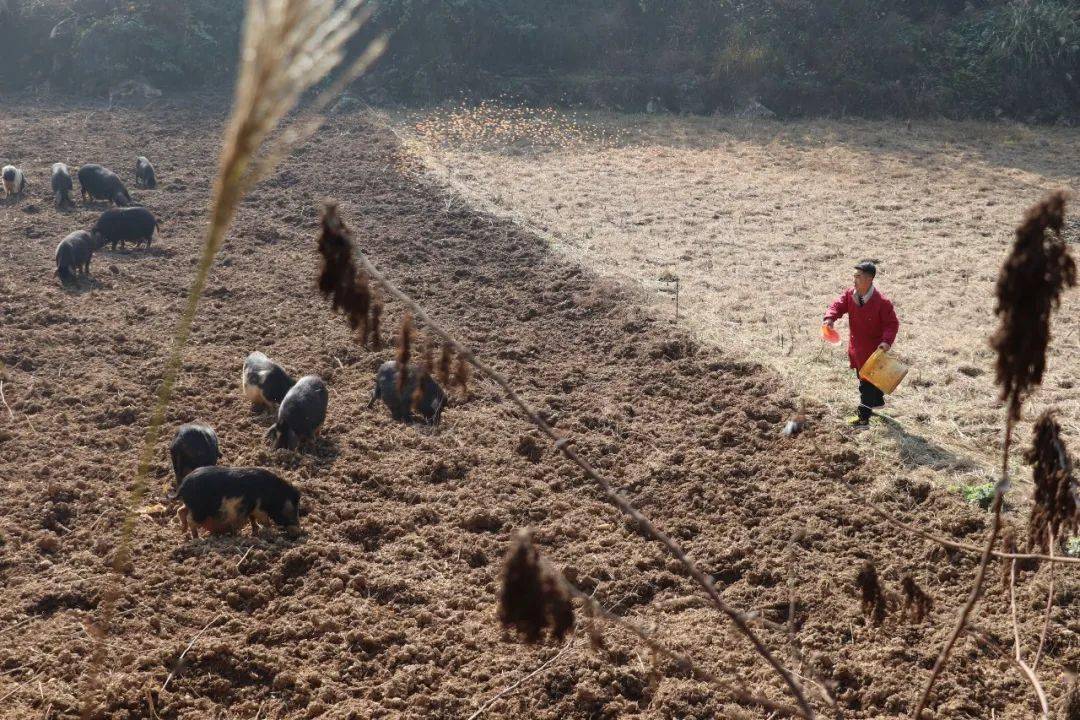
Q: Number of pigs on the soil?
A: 11